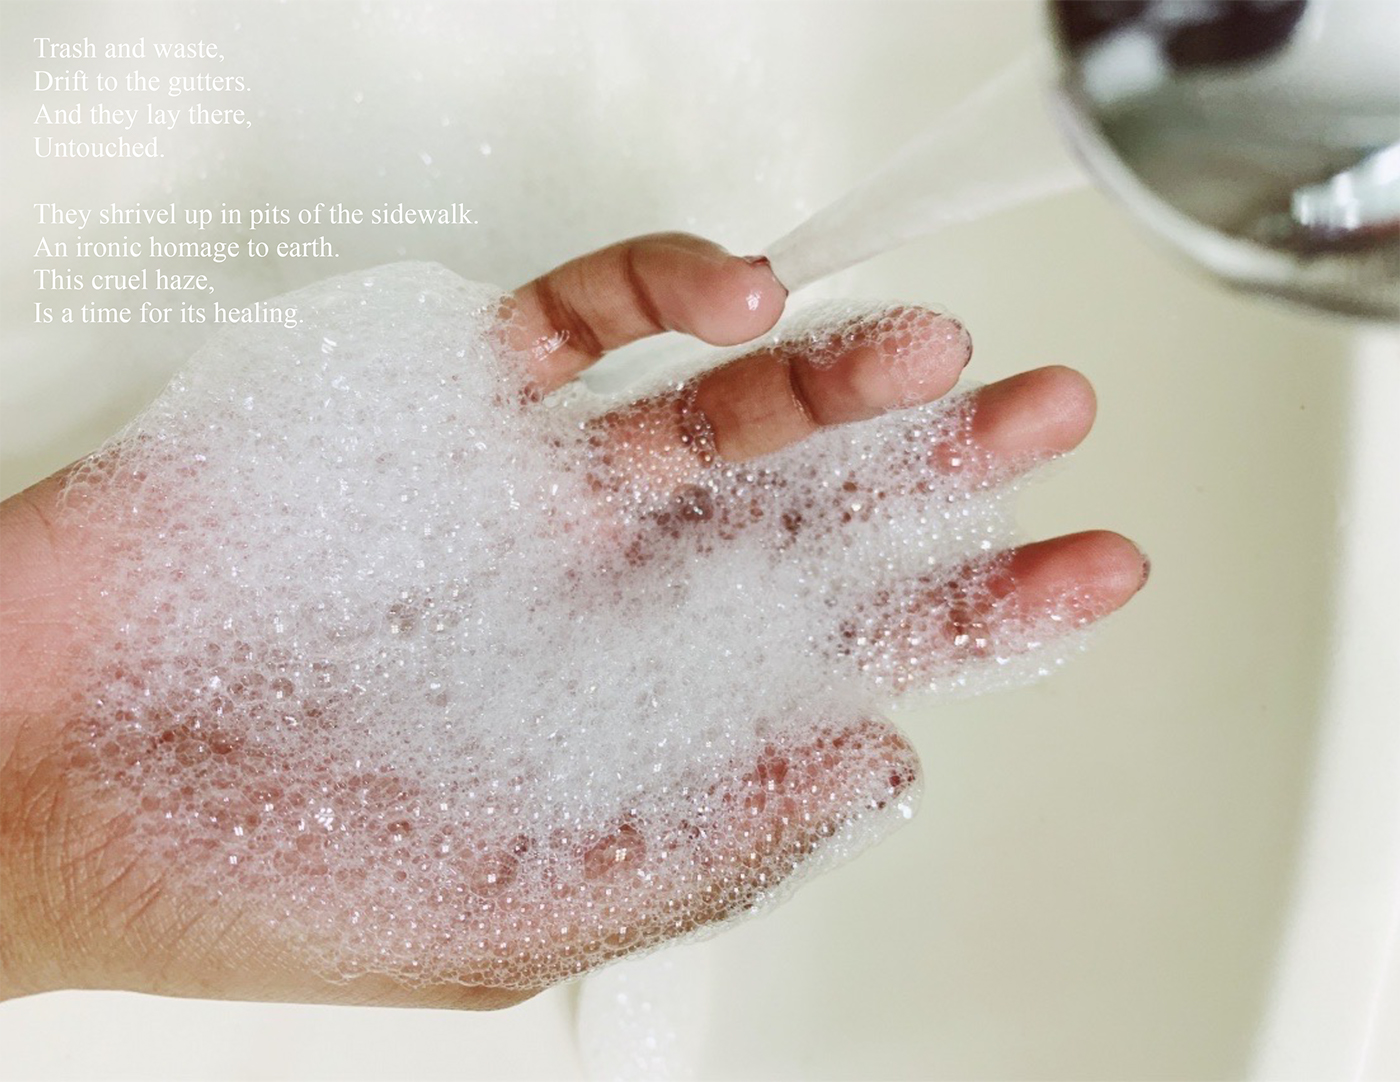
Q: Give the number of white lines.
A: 8